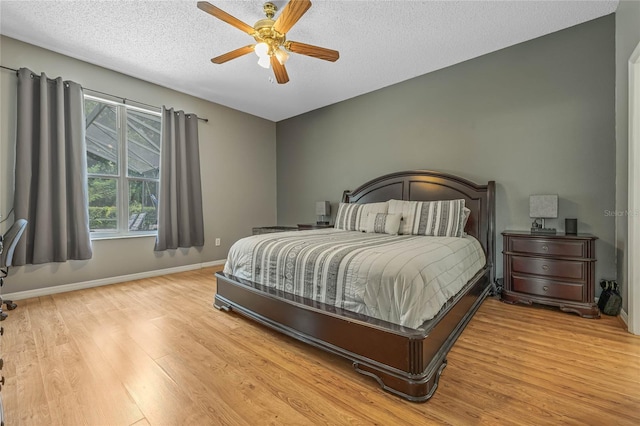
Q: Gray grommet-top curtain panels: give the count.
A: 2